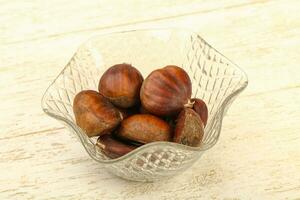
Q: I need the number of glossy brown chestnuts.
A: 7